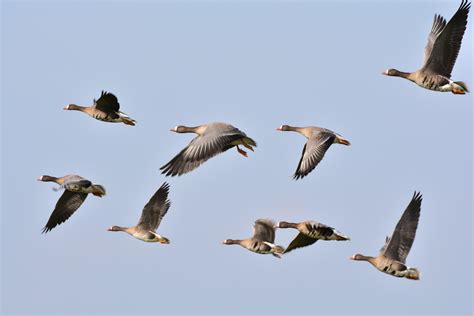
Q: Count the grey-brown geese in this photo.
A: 9